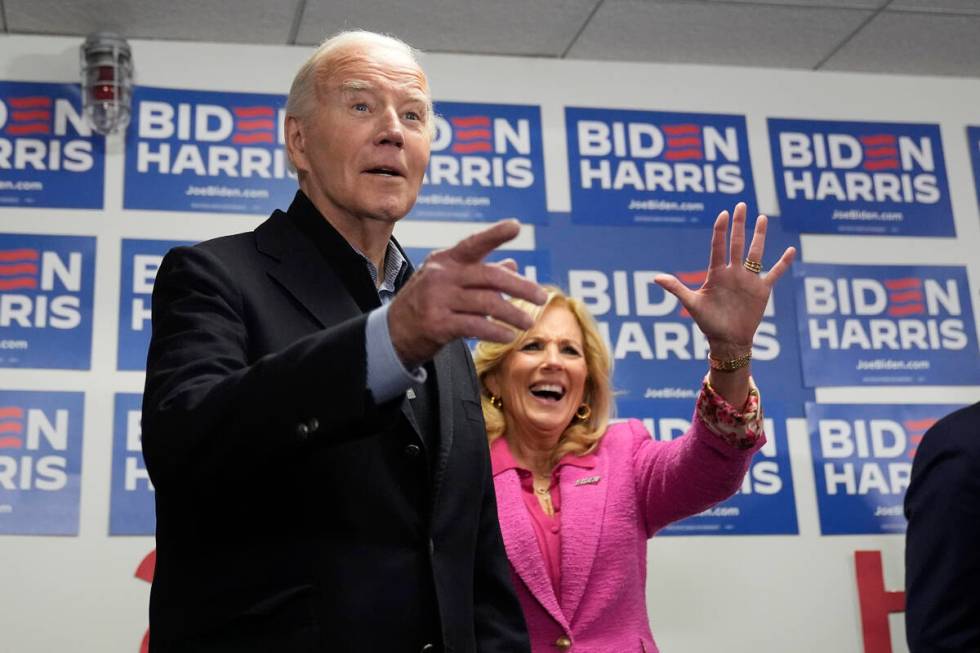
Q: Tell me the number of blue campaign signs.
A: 15